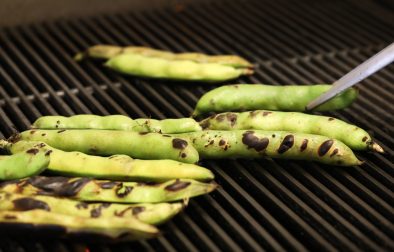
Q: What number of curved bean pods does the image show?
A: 12